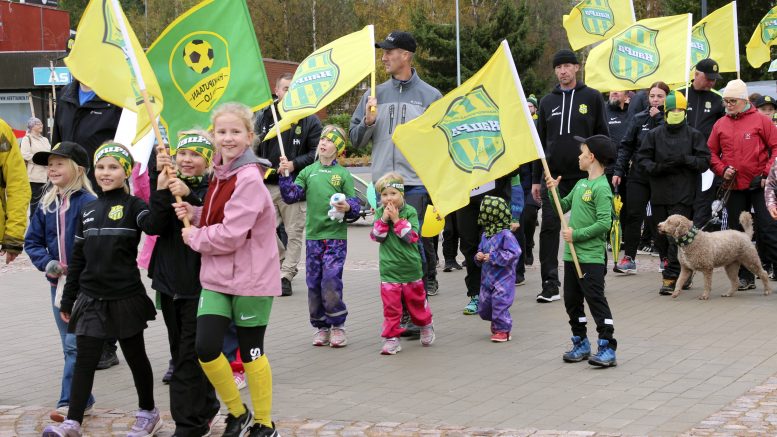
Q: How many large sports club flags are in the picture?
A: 8